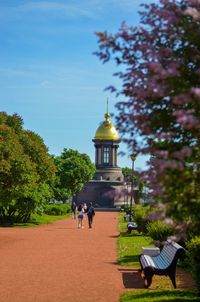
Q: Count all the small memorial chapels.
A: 1